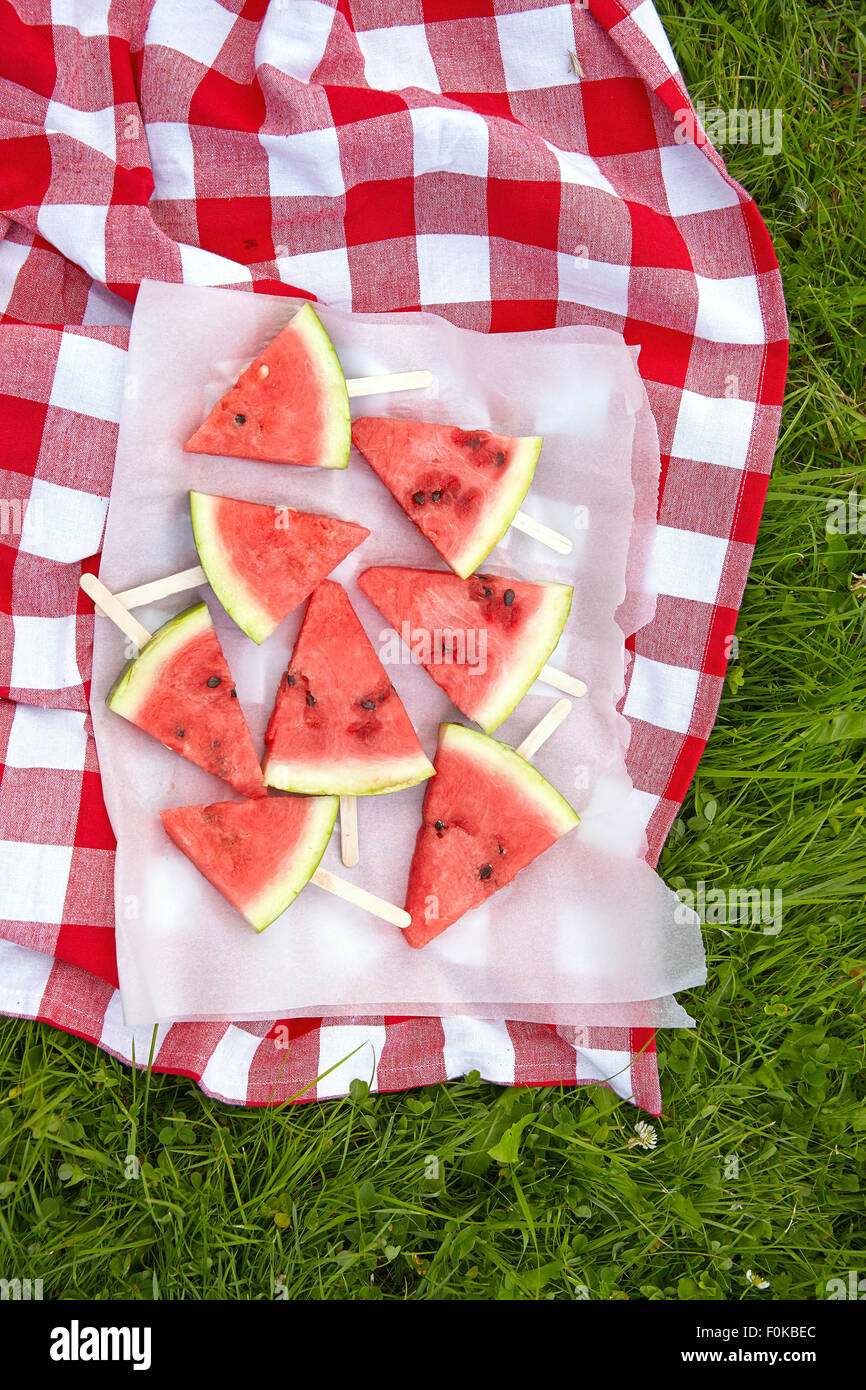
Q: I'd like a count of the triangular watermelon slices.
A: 8